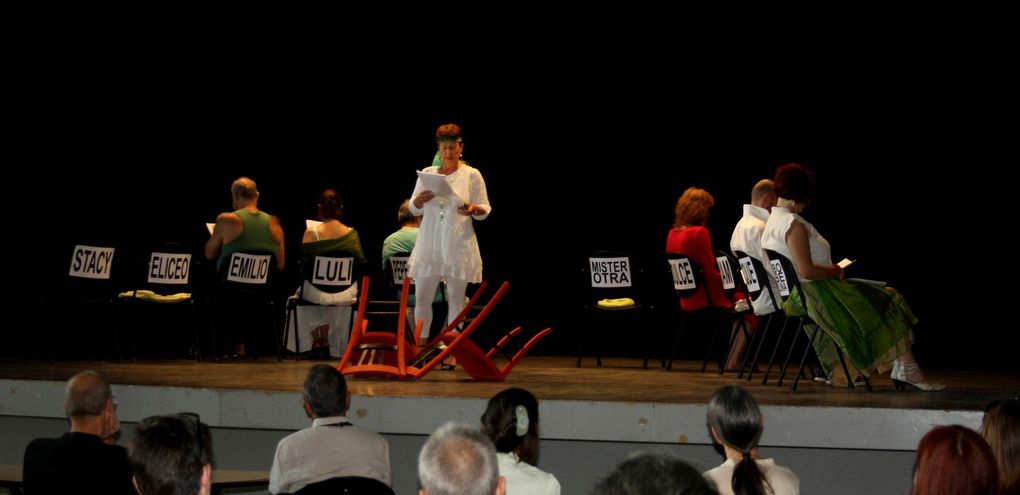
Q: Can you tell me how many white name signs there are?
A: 10